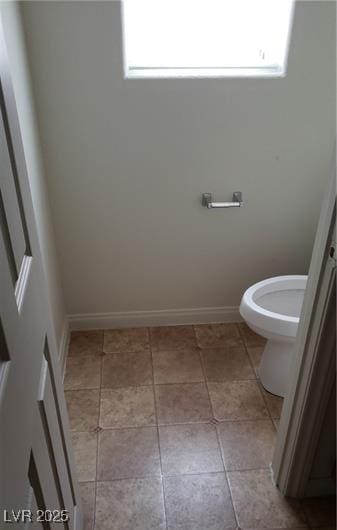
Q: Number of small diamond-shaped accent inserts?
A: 4